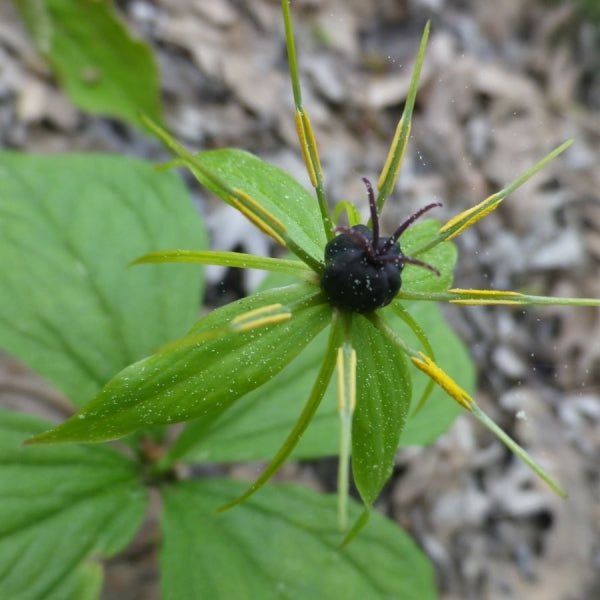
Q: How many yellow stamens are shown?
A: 8